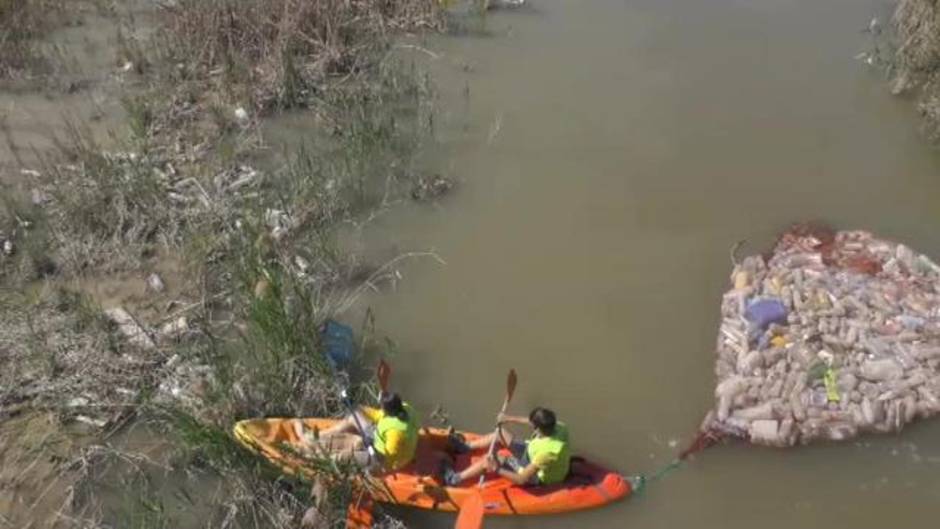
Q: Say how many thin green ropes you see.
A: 1